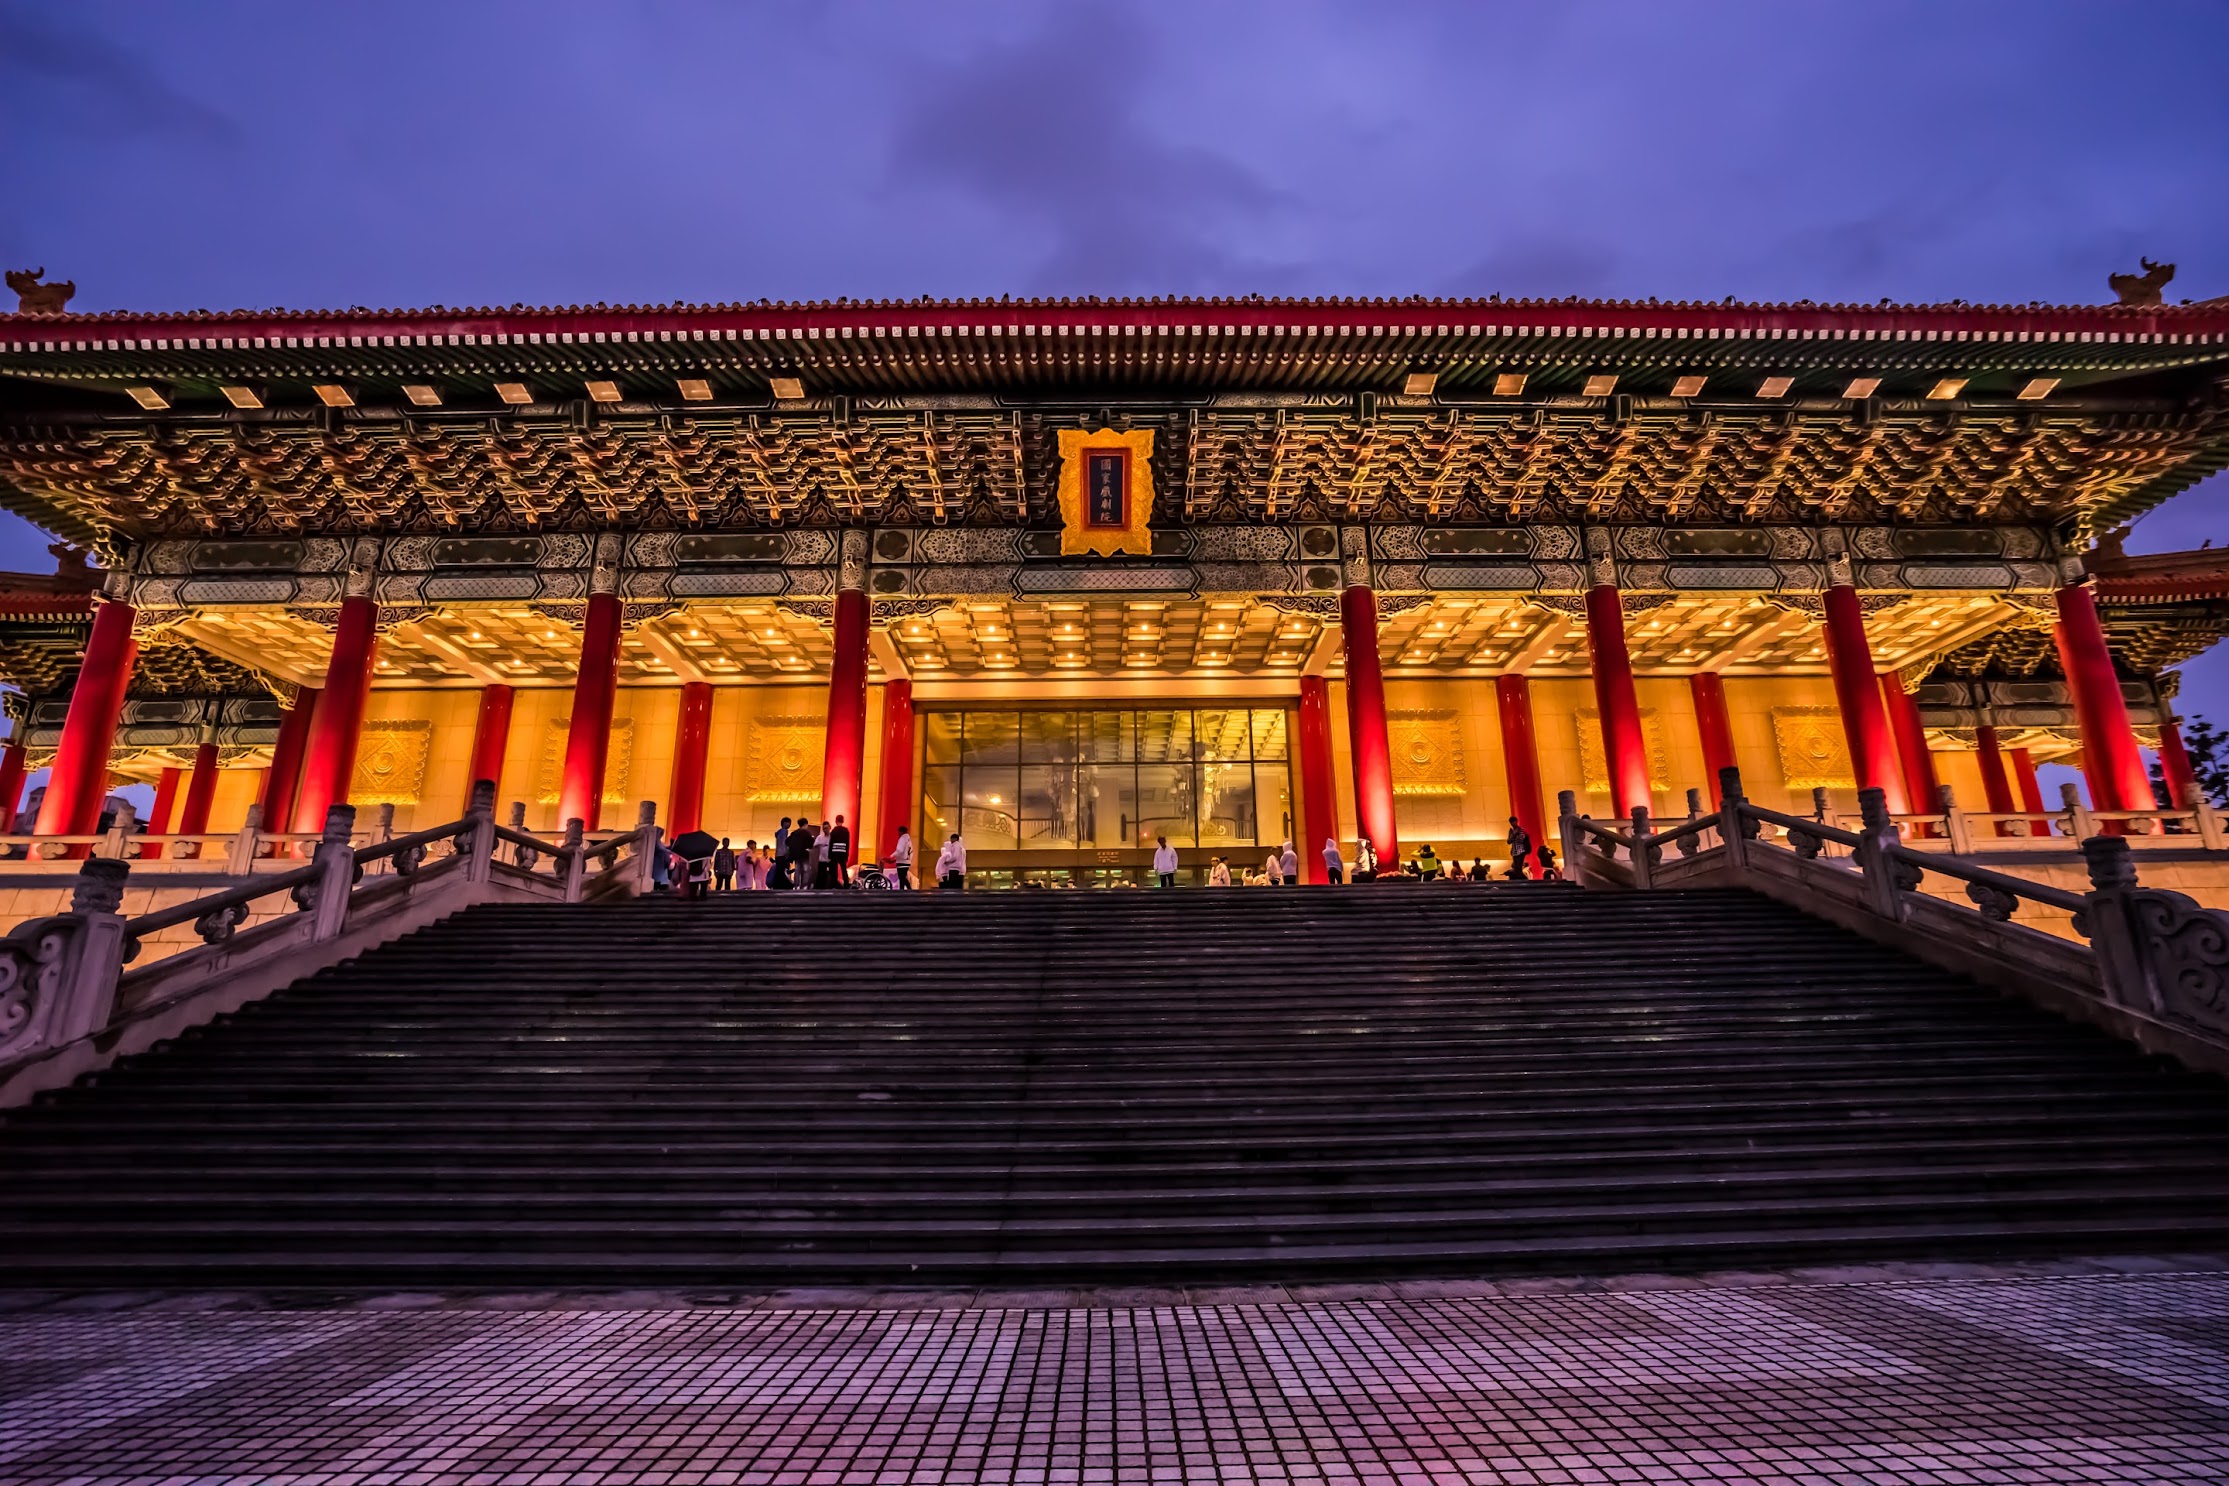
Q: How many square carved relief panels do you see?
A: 6